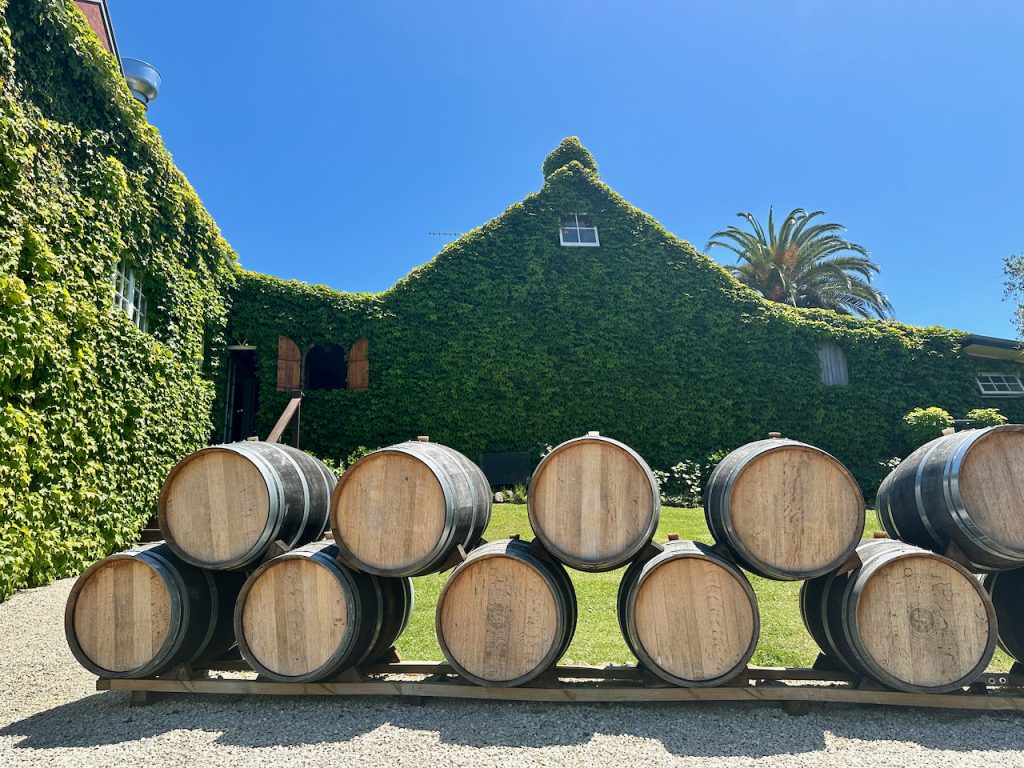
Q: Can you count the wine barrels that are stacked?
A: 11